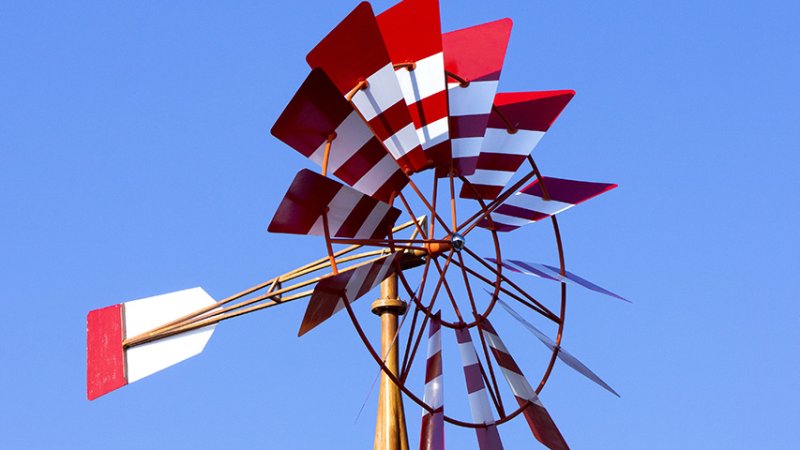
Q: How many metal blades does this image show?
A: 14